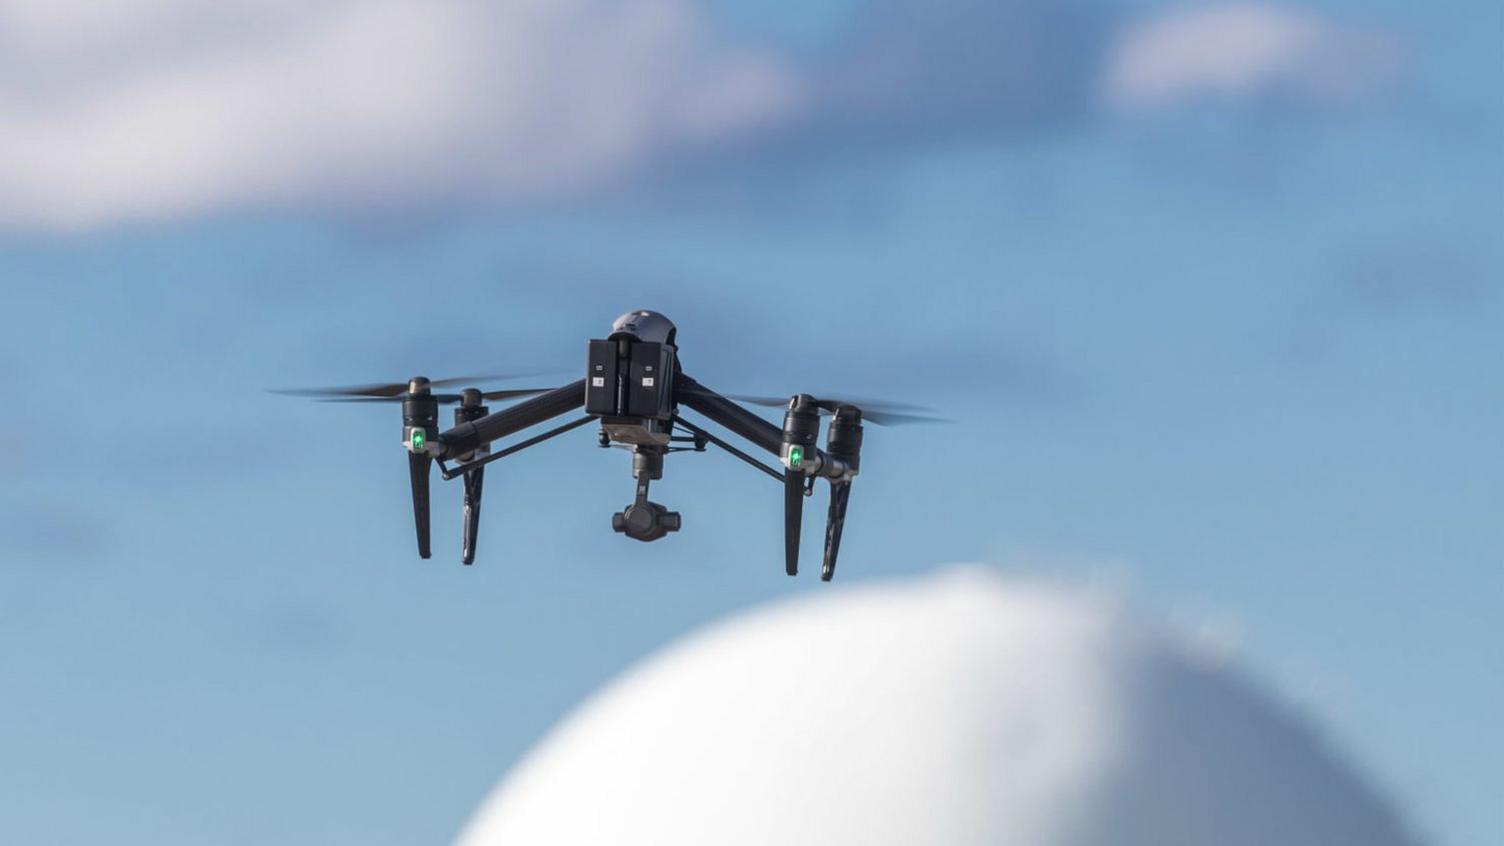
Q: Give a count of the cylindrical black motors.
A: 4